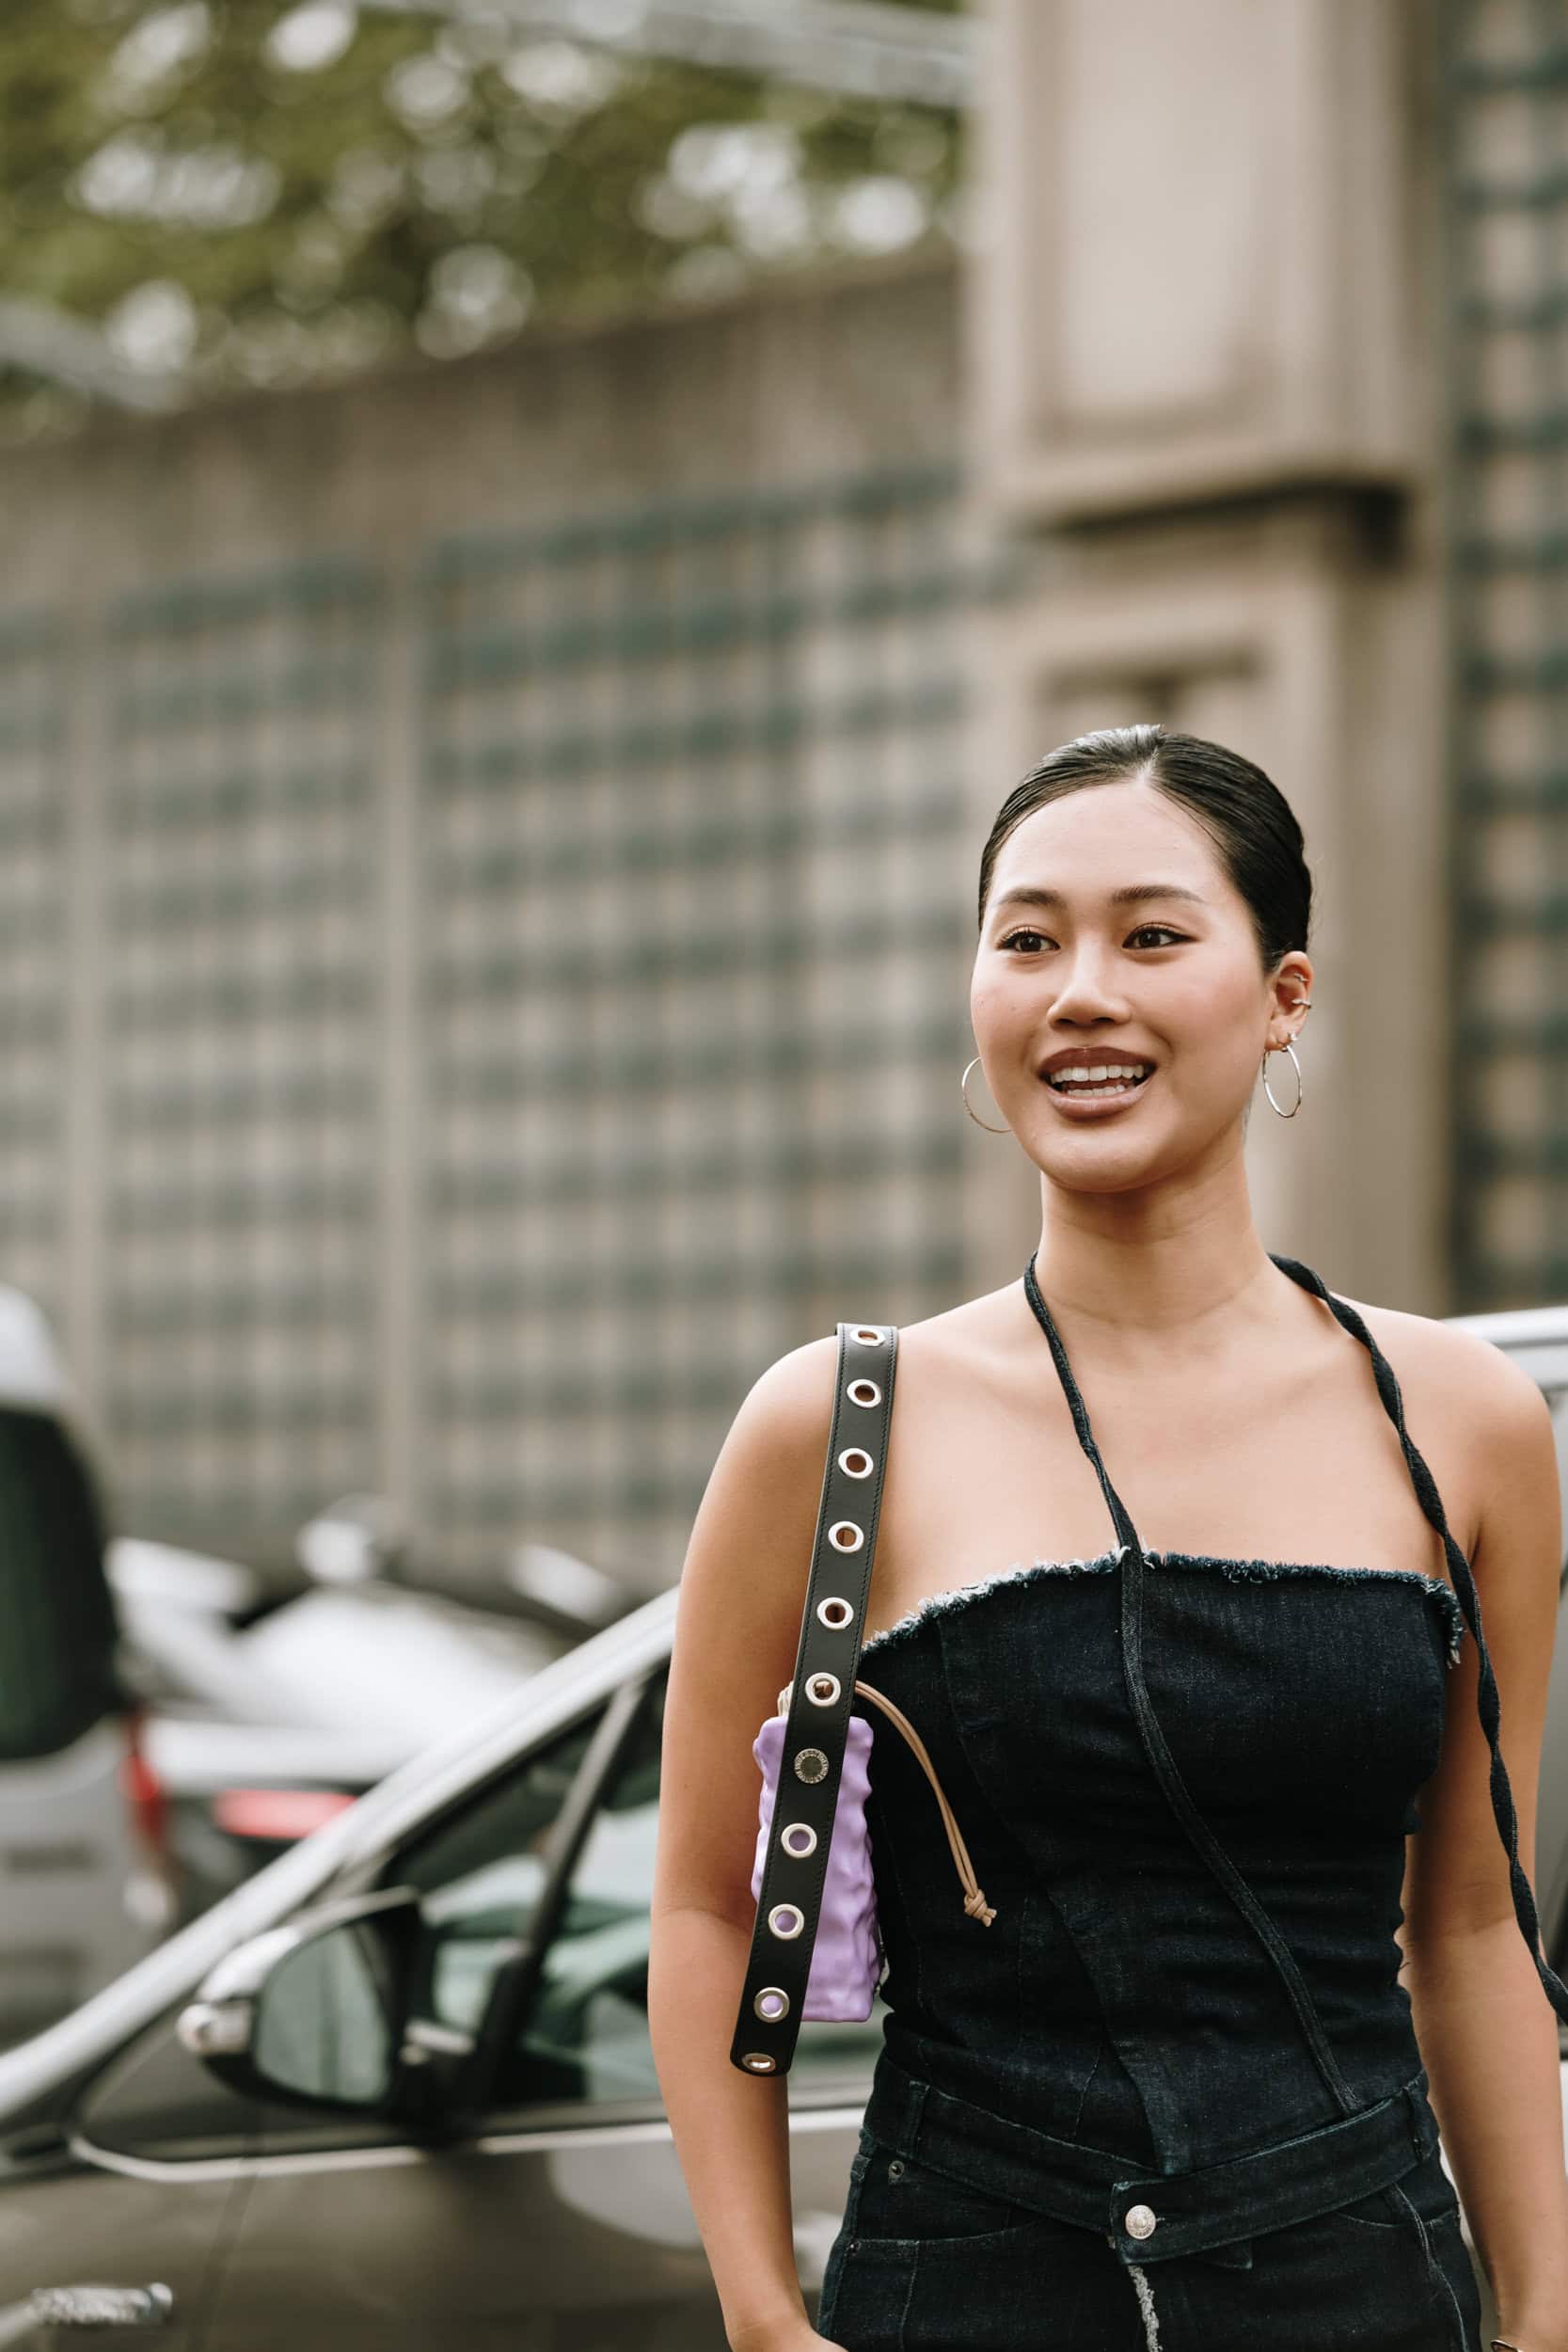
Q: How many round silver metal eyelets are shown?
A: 10